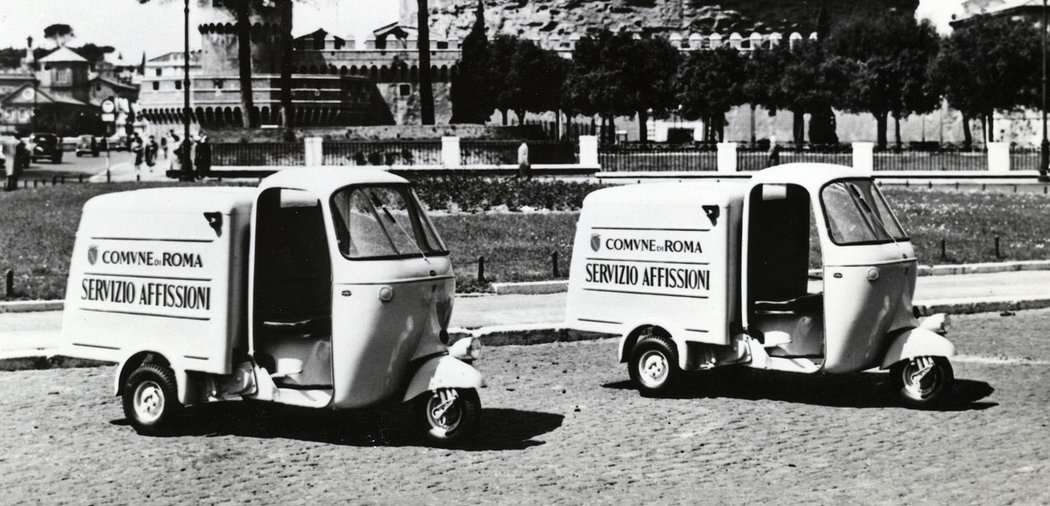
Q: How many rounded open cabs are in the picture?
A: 2